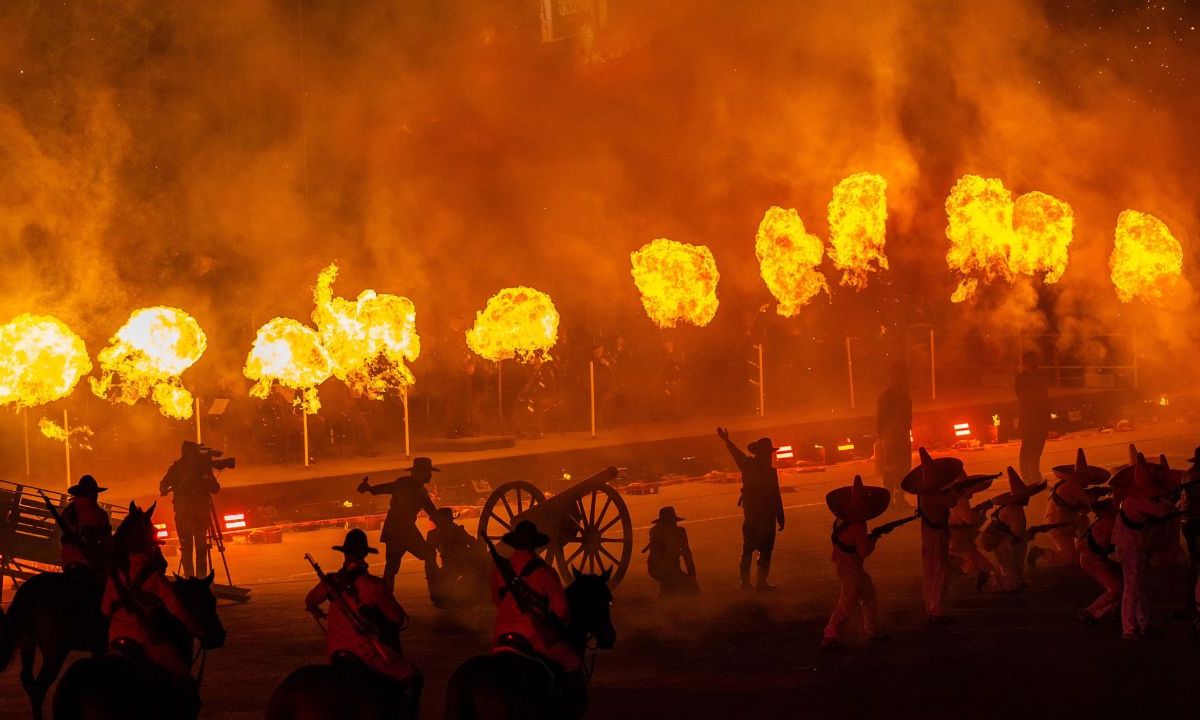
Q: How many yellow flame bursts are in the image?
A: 11